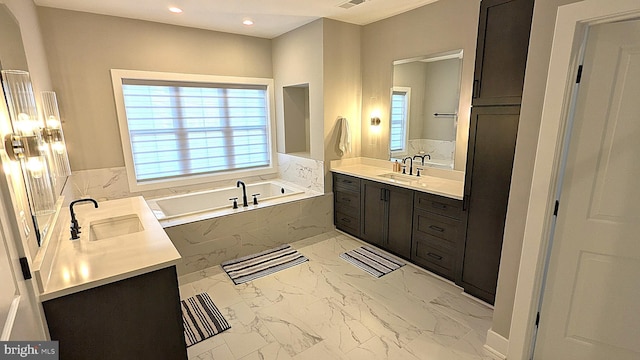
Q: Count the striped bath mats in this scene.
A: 3